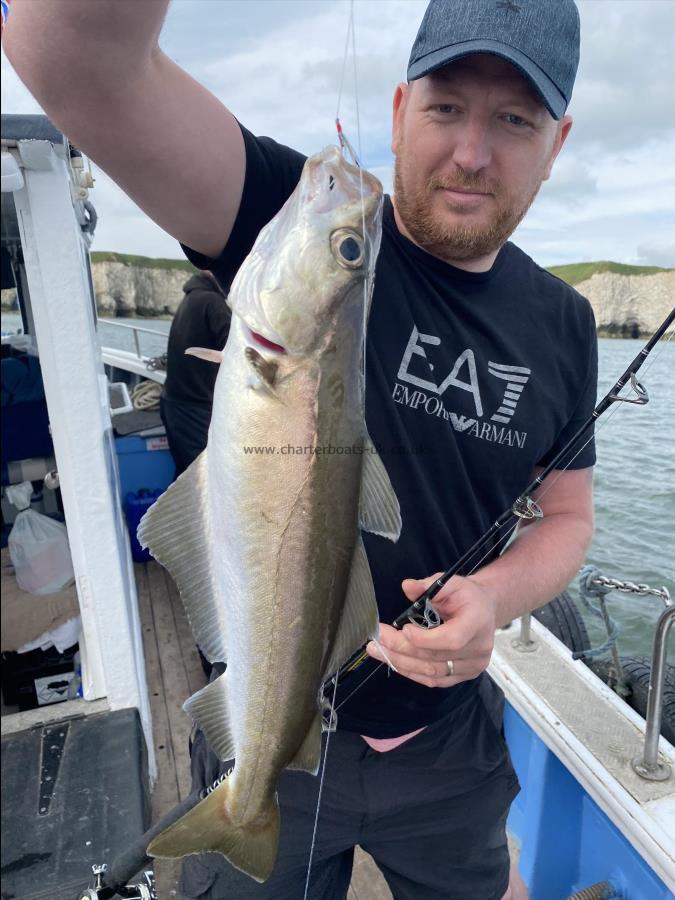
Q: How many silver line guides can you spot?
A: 4